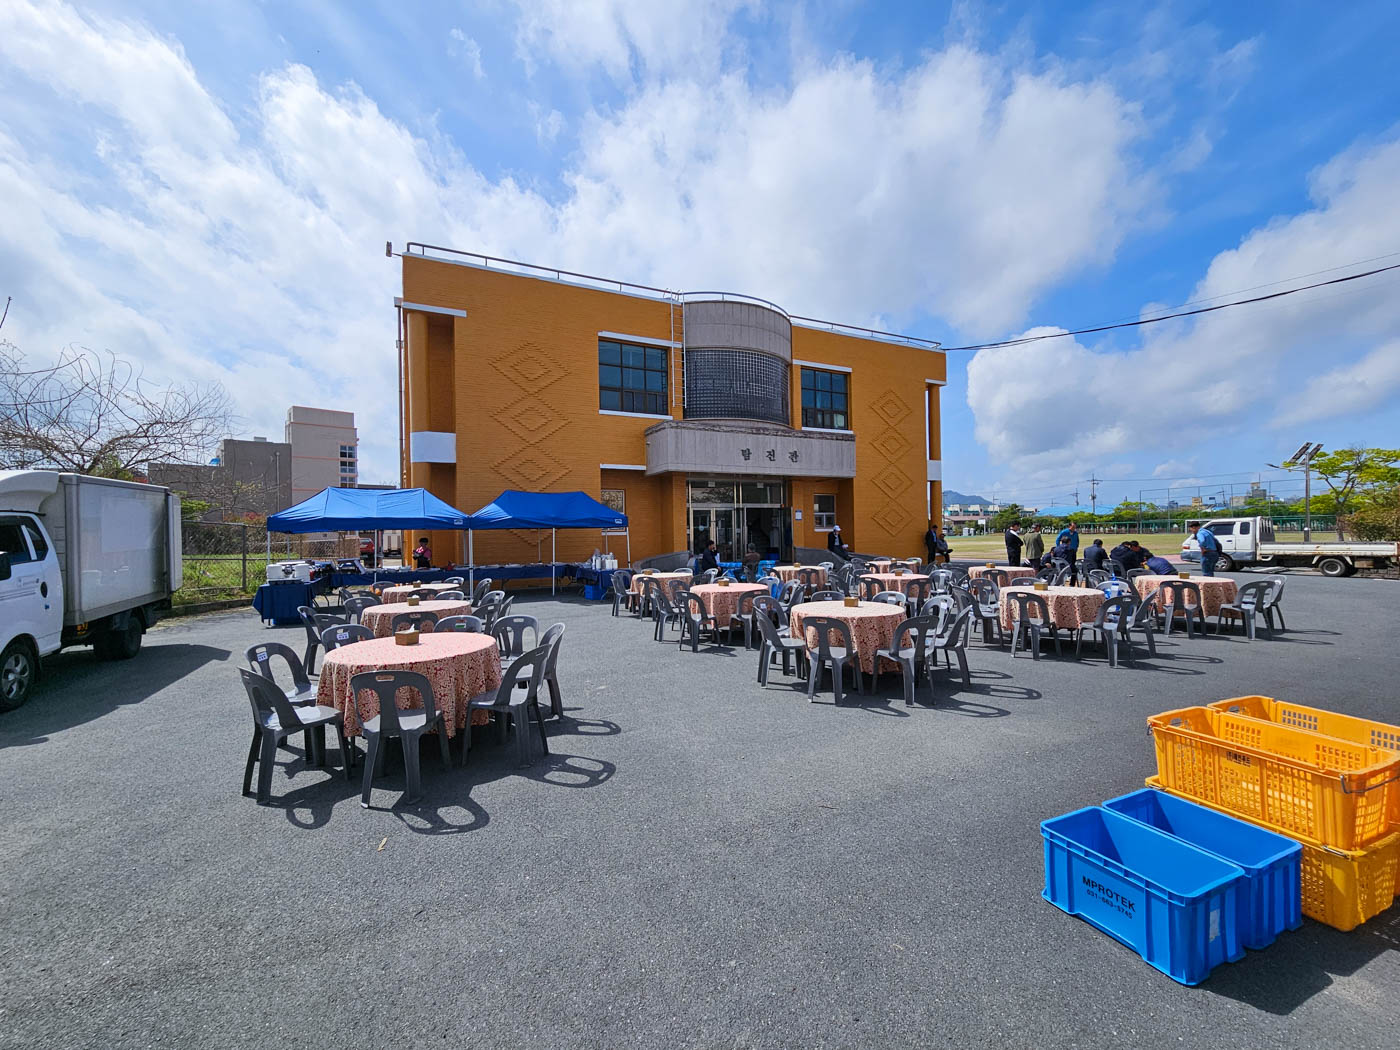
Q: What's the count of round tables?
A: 12